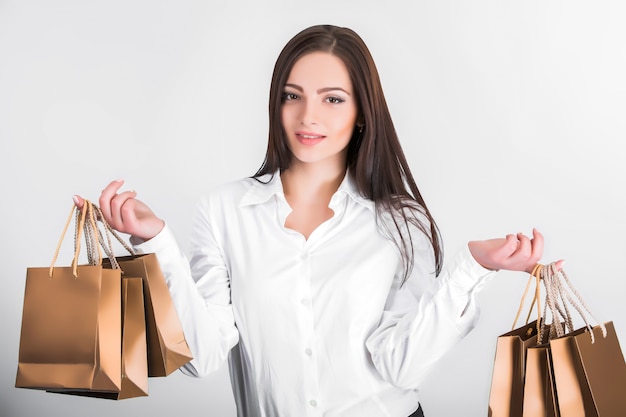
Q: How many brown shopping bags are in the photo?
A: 6